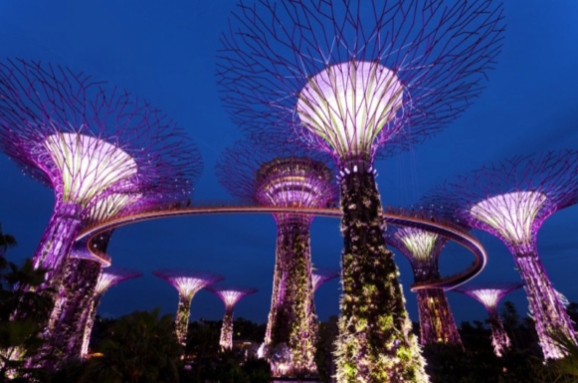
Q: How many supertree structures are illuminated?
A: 11